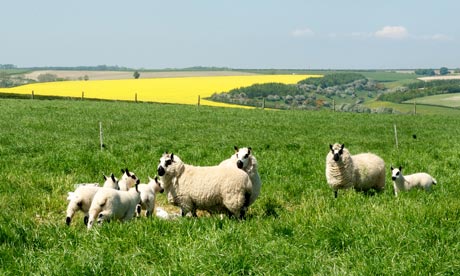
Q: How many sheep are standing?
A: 8